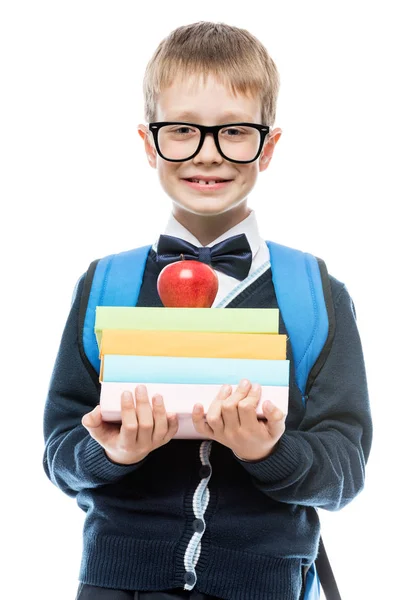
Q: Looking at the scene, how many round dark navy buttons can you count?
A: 3